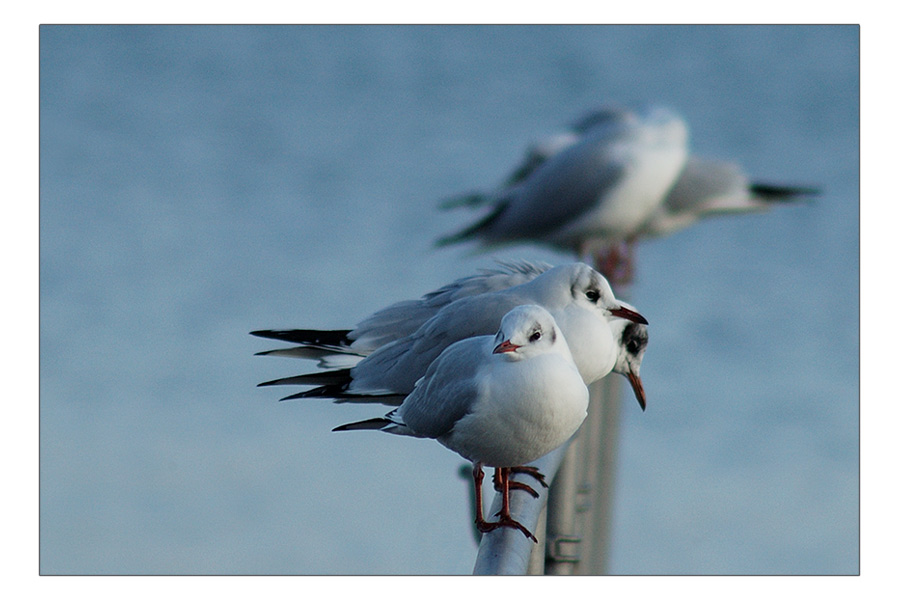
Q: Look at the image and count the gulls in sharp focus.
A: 3